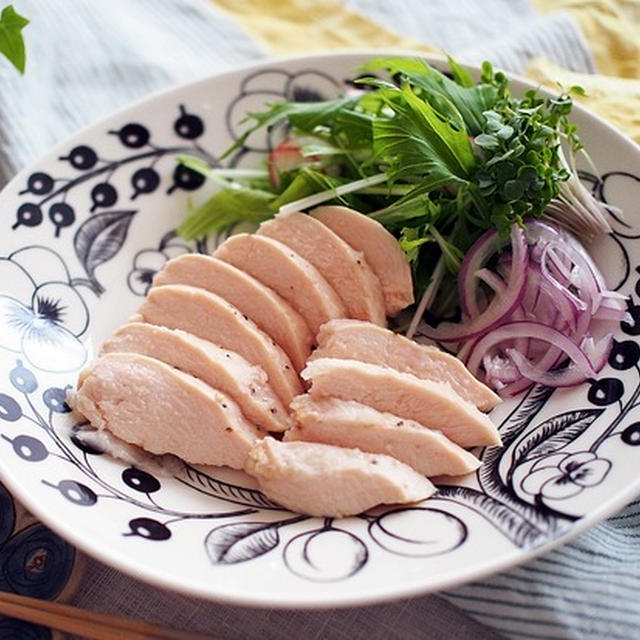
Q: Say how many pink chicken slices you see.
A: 11